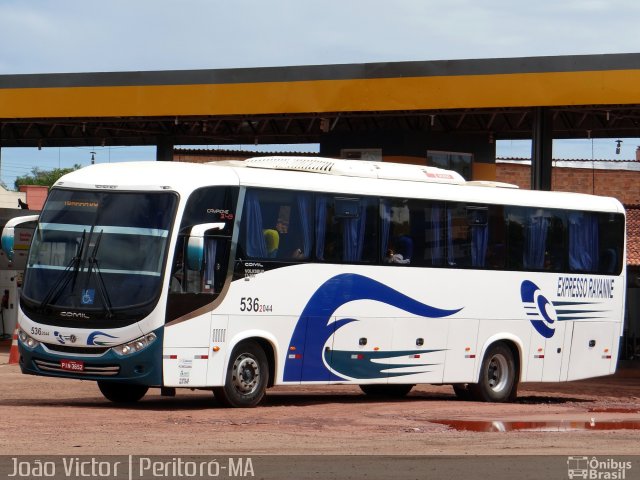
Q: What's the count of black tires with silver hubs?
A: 2